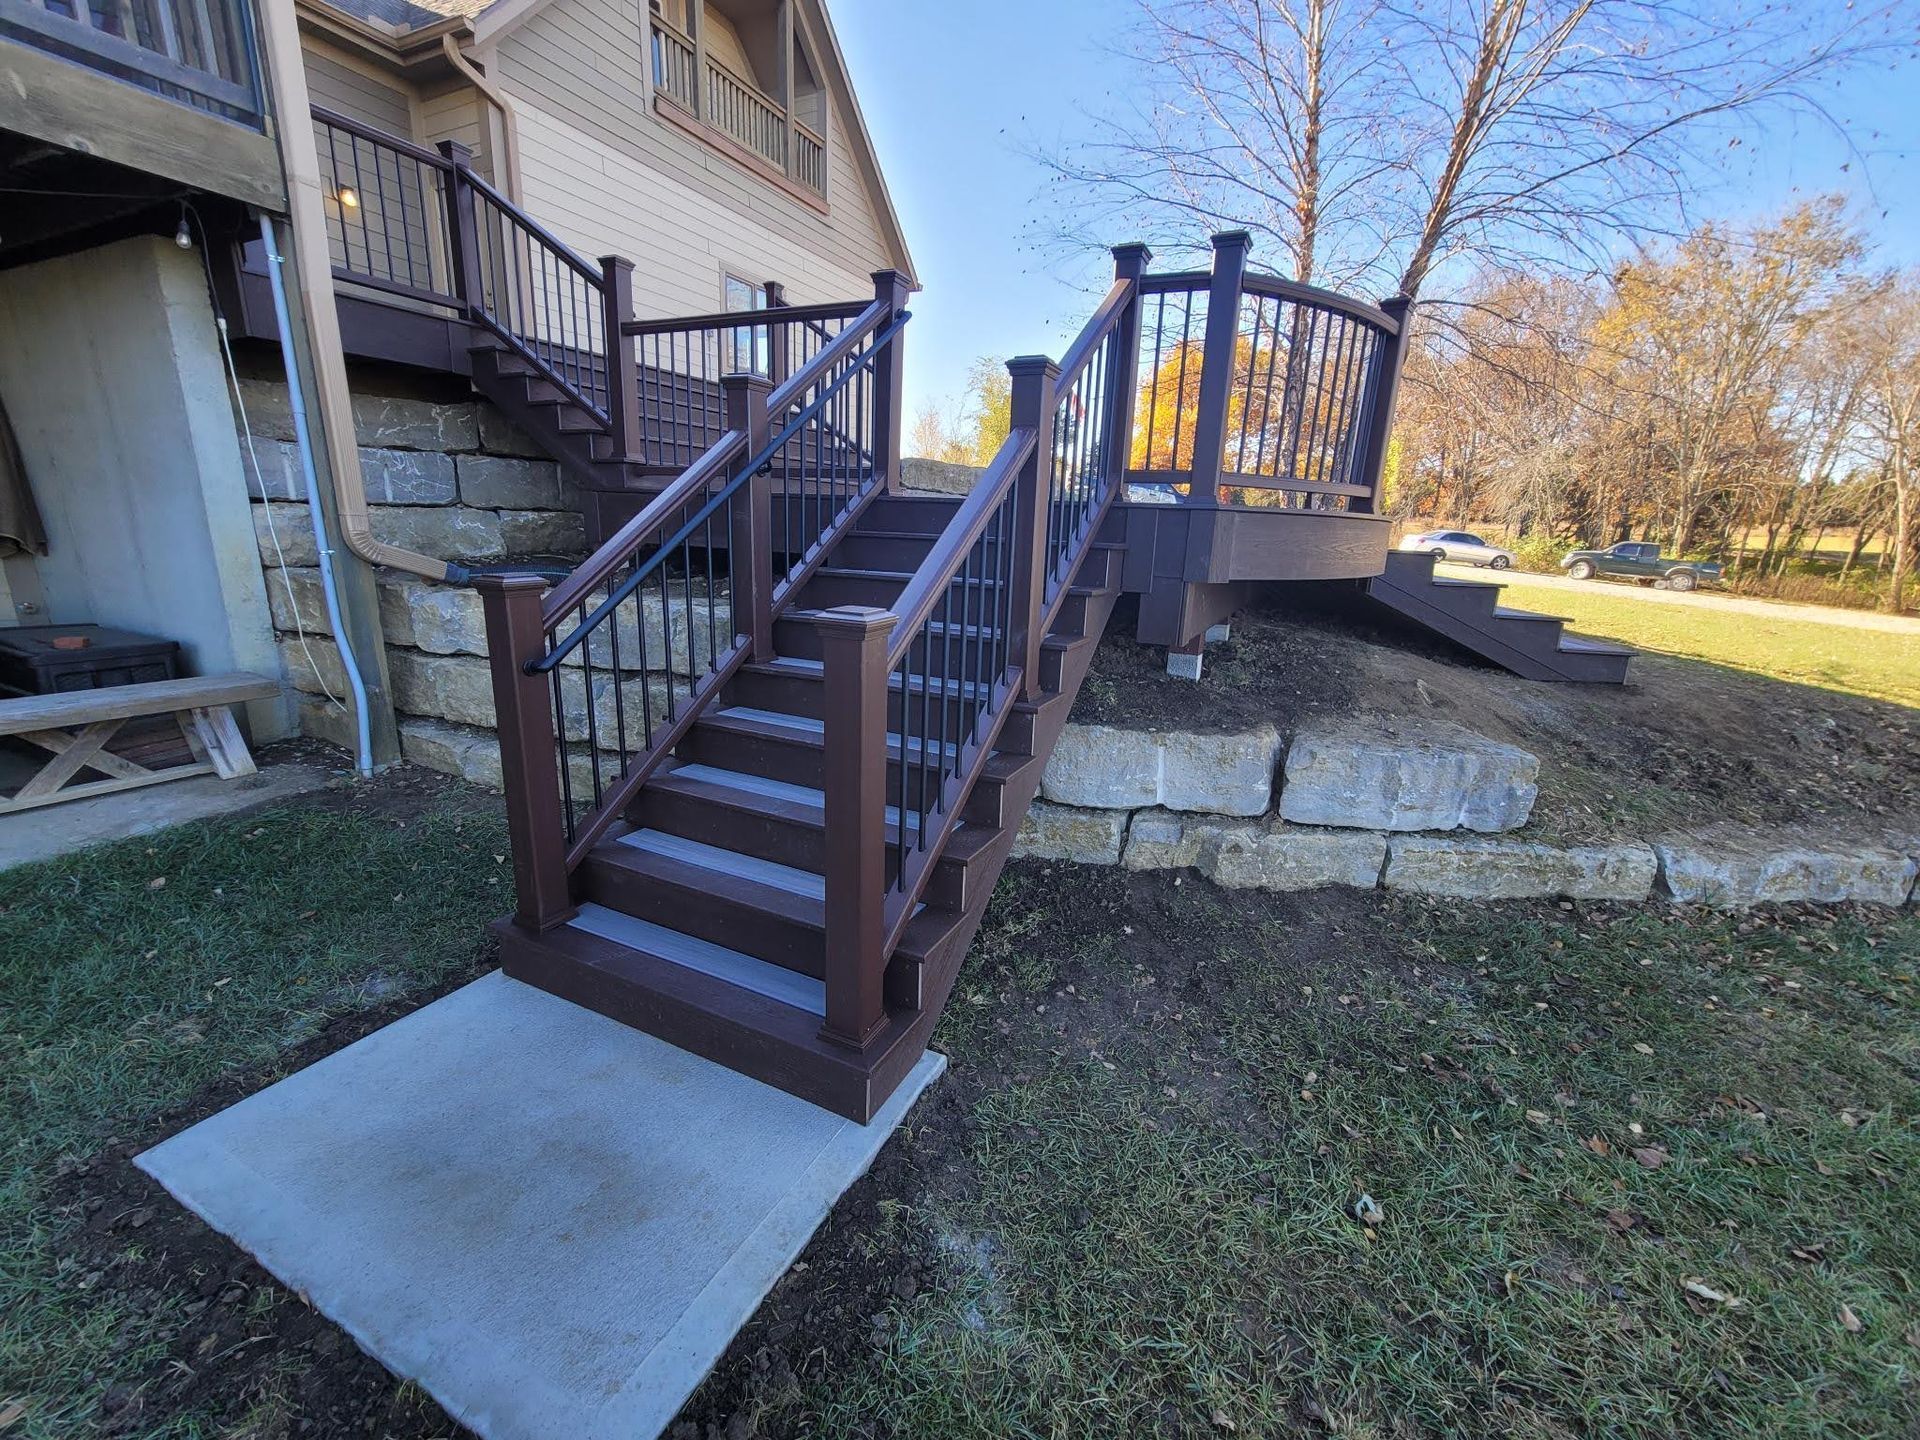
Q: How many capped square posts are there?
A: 11